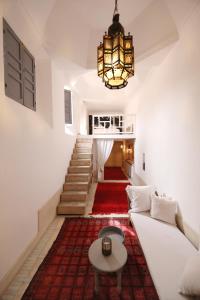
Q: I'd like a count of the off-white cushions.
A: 3